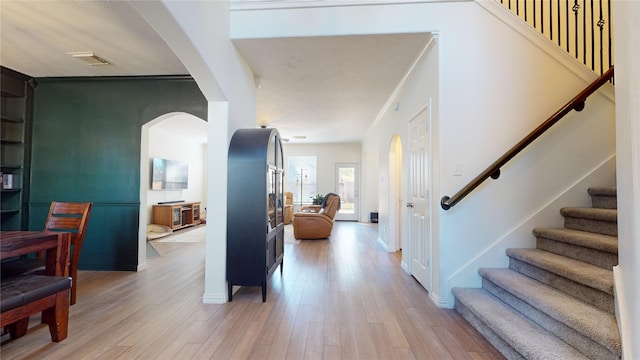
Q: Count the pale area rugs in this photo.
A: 1